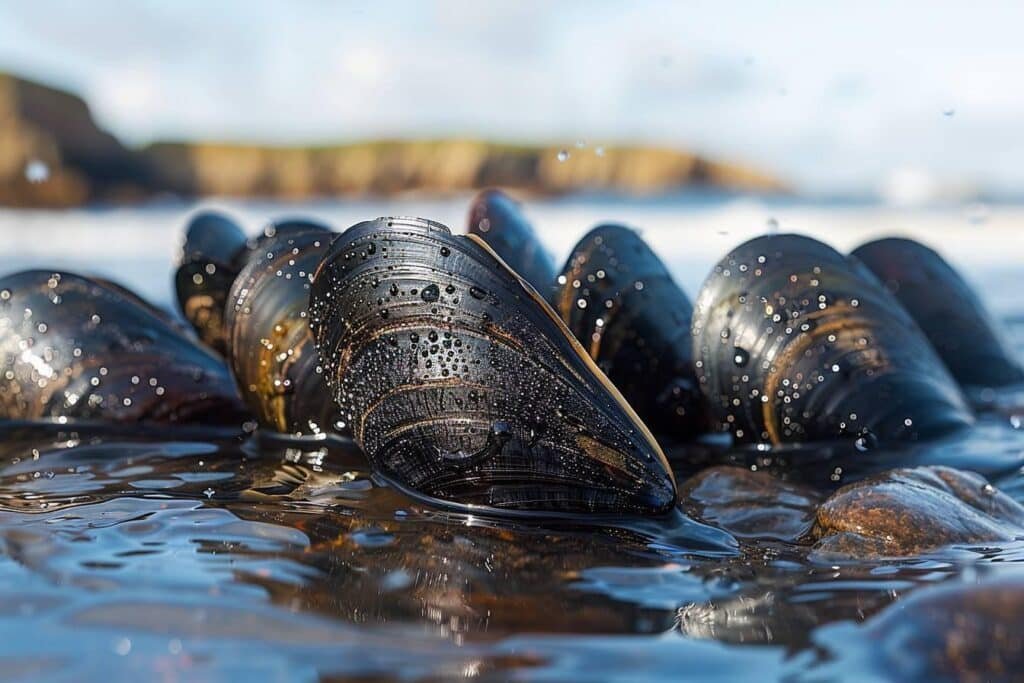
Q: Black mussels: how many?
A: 8